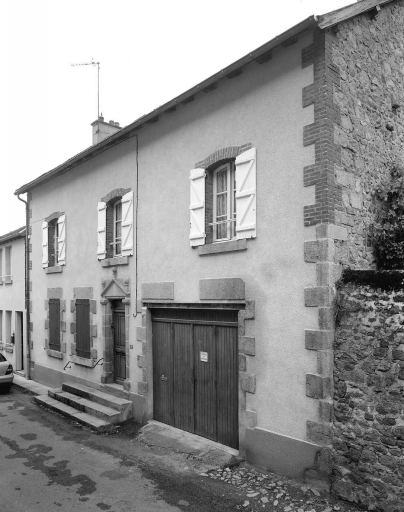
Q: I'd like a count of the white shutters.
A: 6